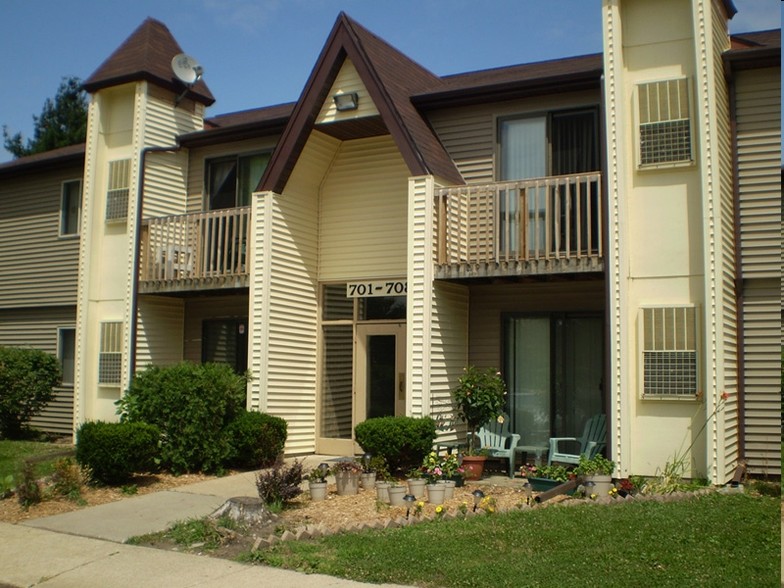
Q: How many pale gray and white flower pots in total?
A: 9